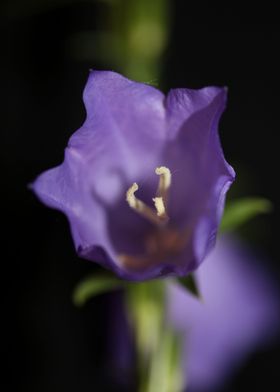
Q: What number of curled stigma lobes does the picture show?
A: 3